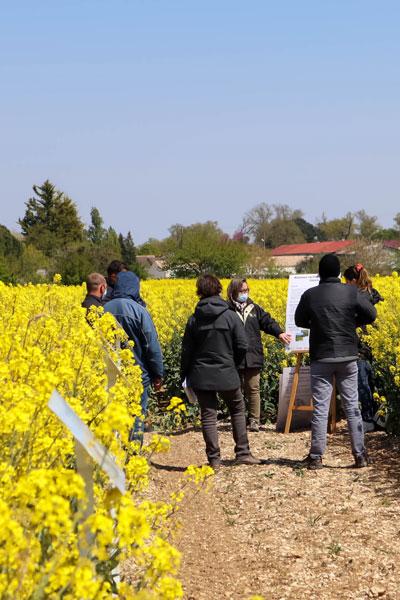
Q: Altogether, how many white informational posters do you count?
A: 1